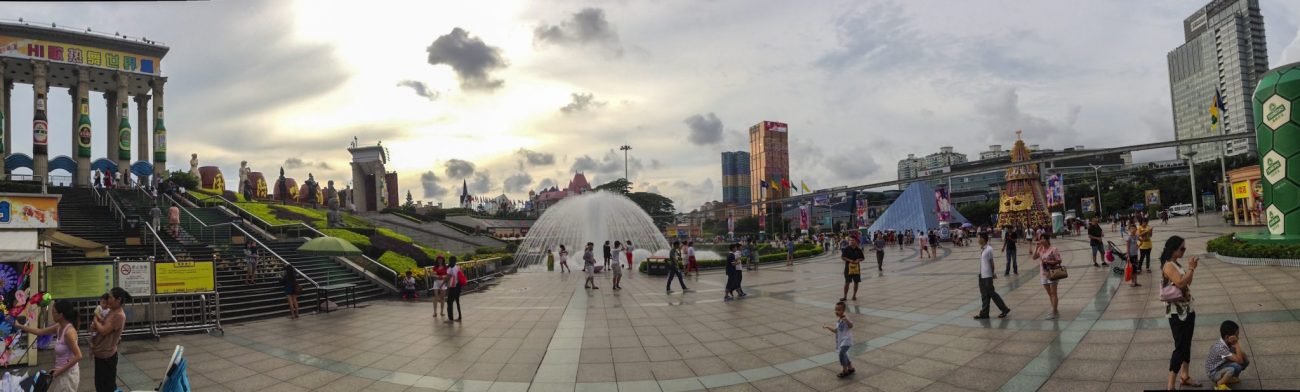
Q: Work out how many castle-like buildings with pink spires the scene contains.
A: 1